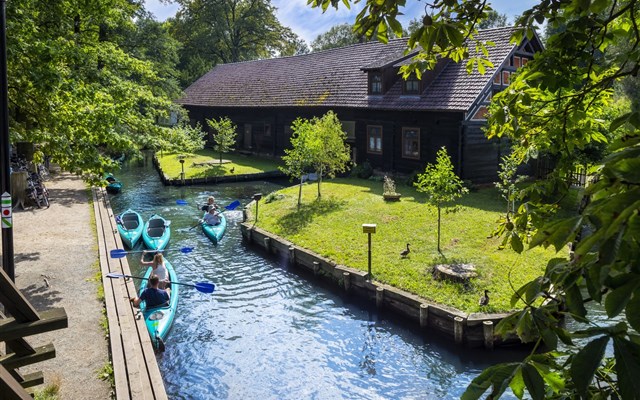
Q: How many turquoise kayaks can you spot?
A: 5